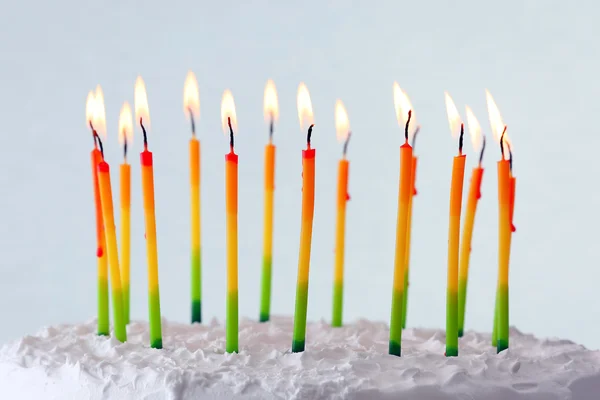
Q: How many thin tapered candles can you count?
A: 15